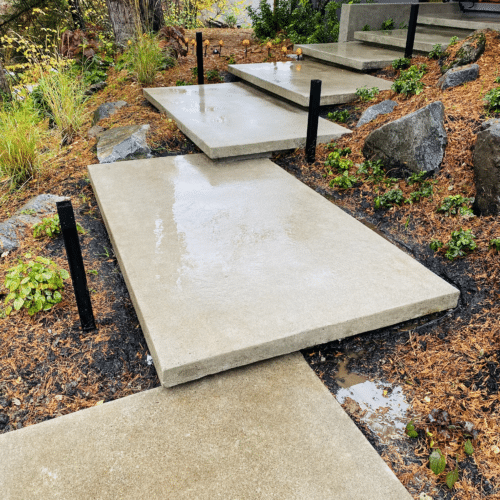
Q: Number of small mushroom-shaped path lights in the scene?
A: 8